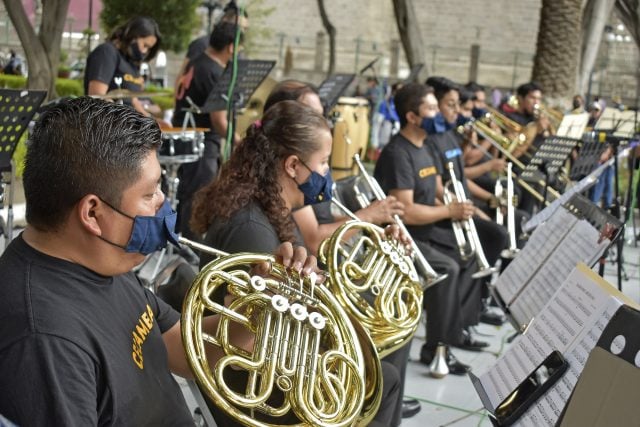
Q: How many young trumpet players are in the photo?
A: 2